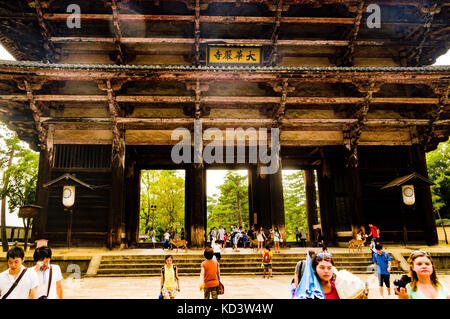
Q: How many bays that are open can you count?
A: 3